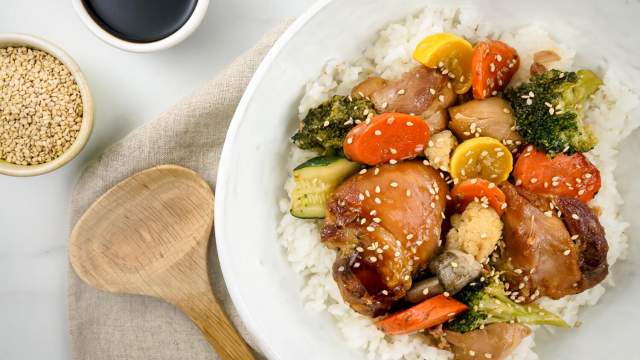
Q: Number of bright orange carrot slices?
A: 5